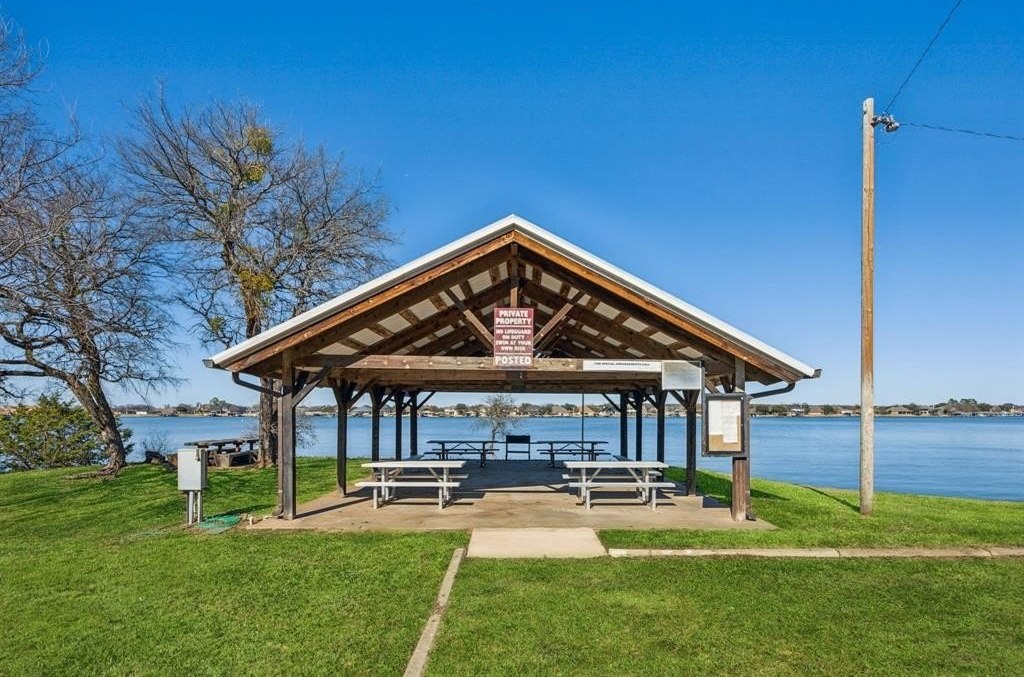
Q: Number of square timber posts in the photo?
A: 10